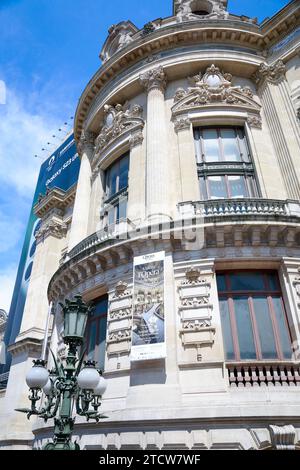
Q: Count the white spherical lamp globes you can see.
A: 4